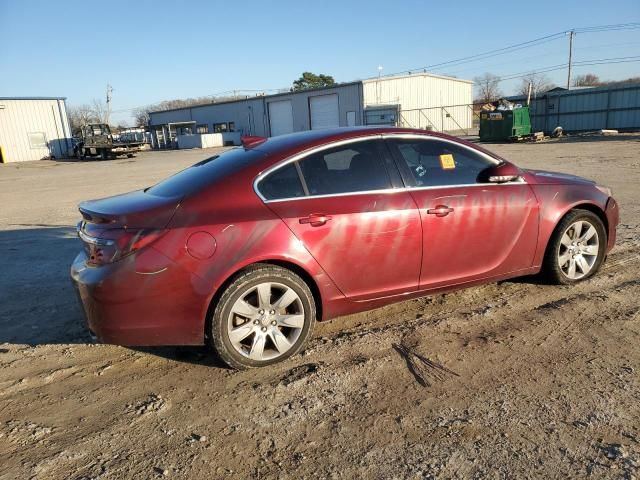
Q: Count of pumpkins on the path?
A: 0